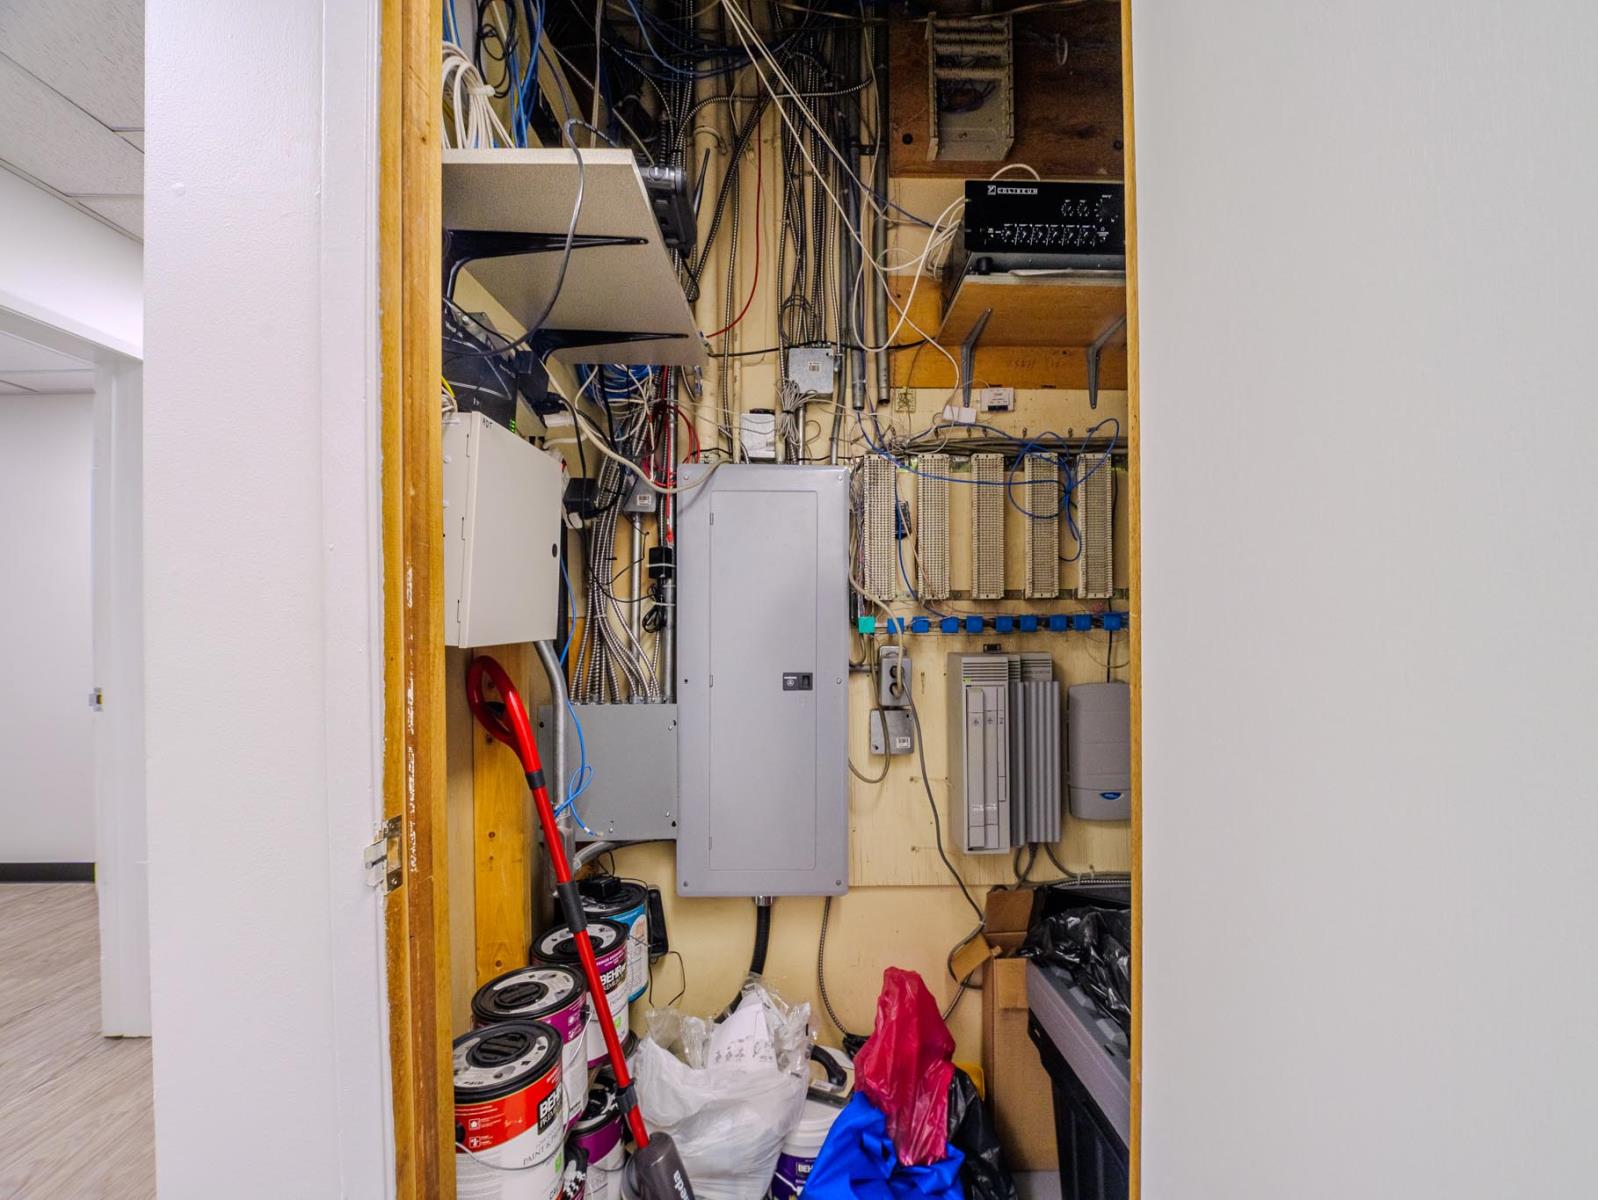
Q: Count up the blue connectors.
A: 9